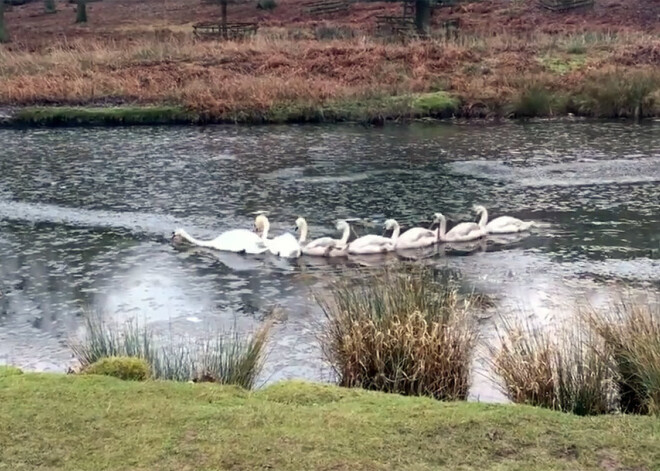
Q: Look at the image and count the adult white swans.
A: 2